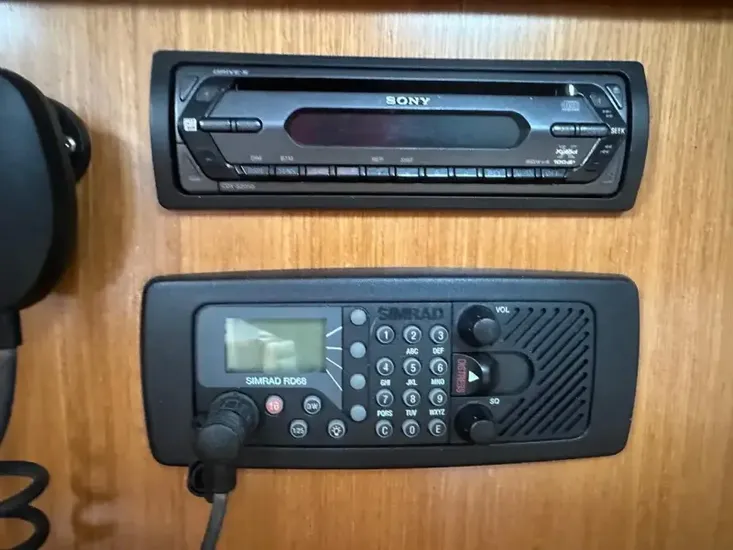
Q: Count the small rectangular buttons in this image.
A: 11